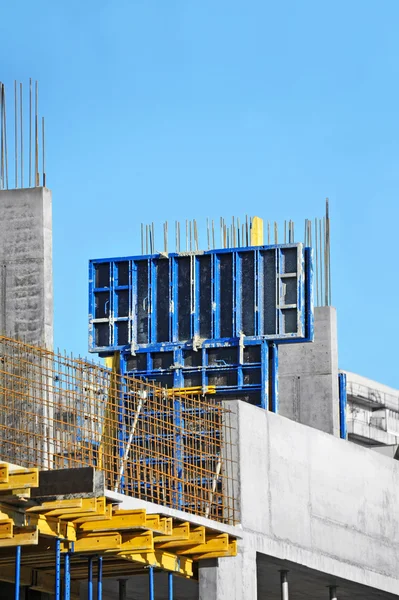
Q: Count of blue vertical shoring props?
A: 7